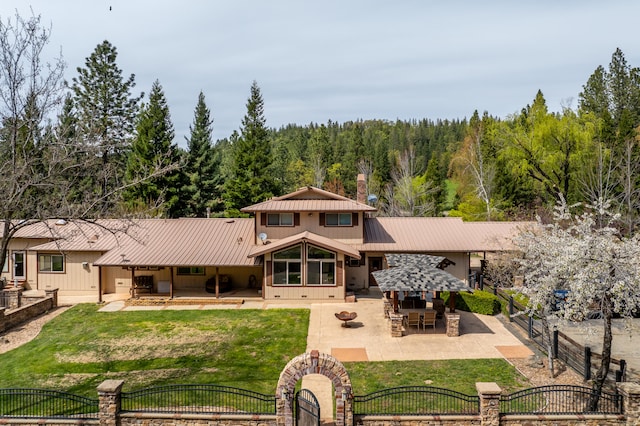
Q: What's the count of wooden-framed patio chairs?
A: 2